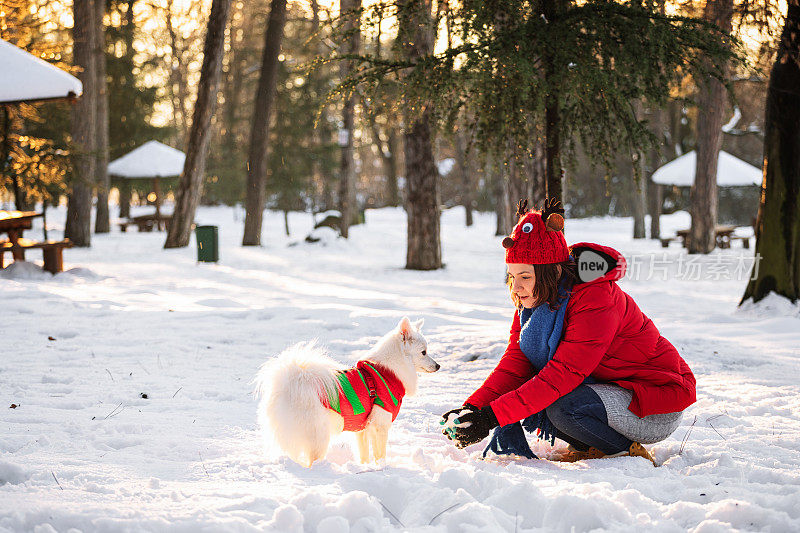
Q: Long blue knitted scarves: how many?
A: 1